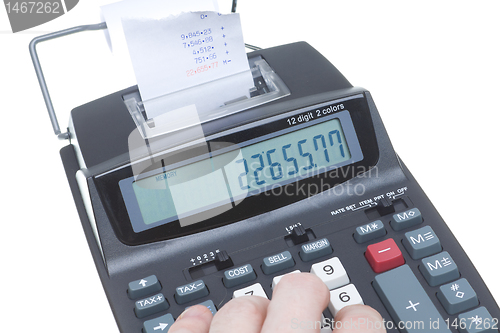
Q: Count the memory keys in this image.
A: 4